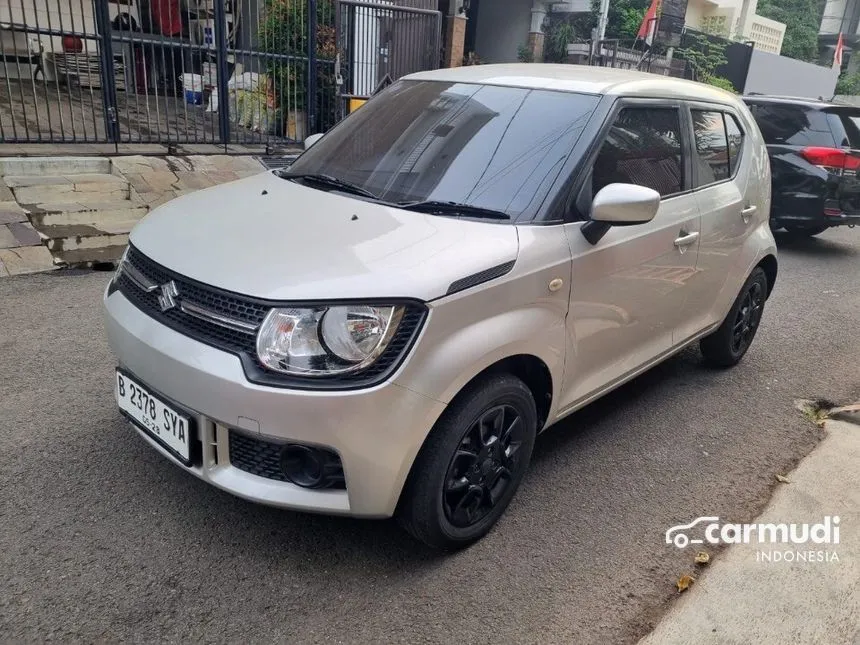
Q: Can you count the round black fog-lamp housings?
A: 1